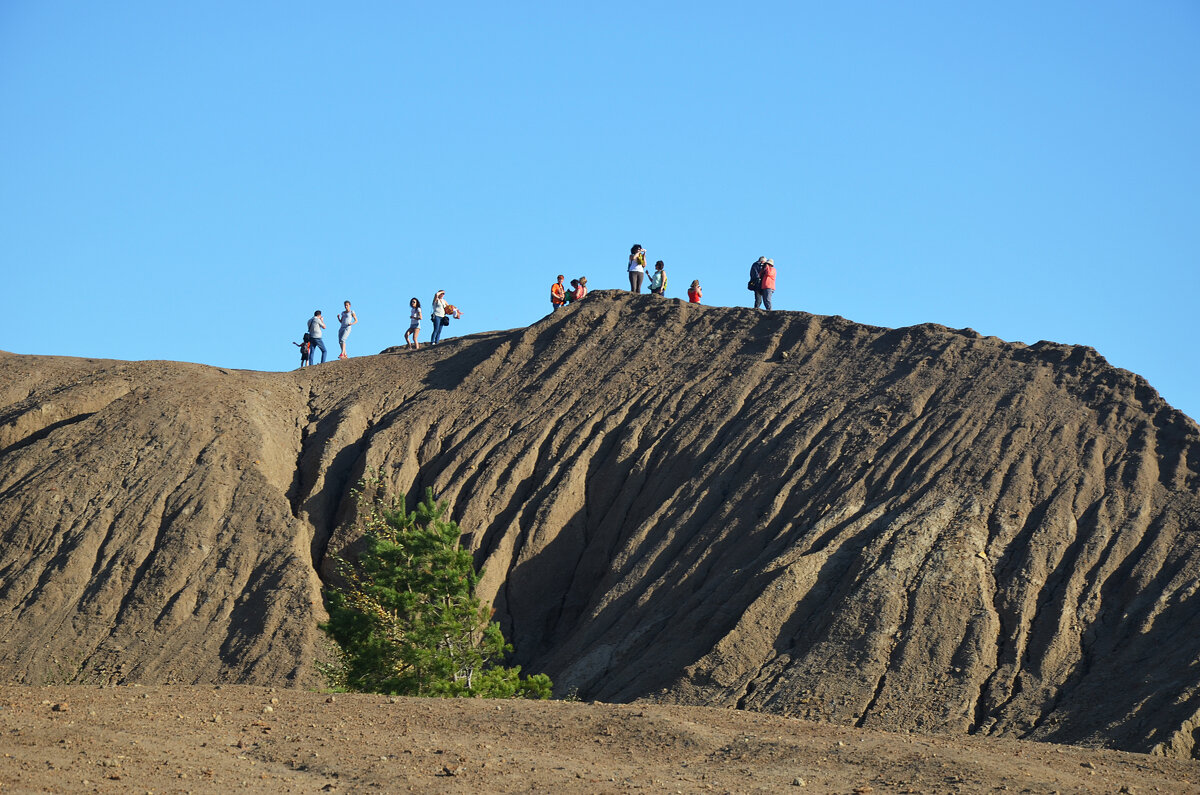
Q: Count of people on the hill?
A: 13